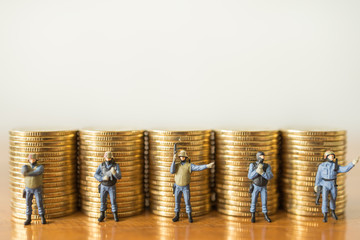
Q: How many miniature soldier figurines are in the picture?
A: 5